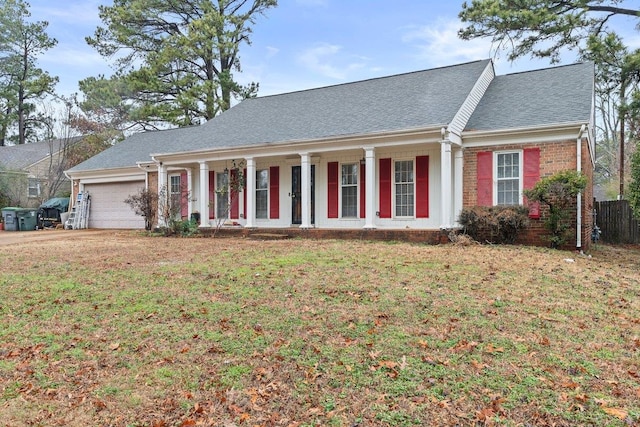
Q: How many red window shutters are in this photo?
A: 11